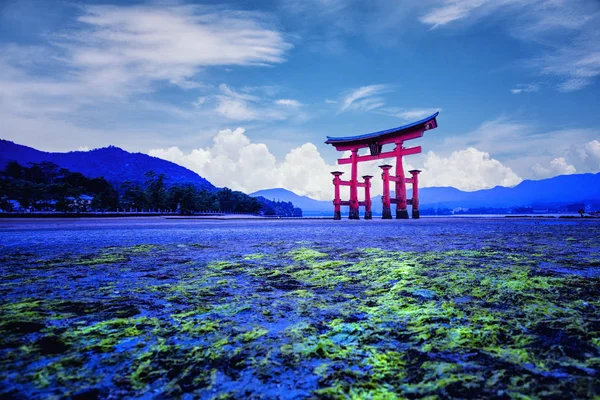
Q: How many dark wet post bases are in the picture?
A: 6